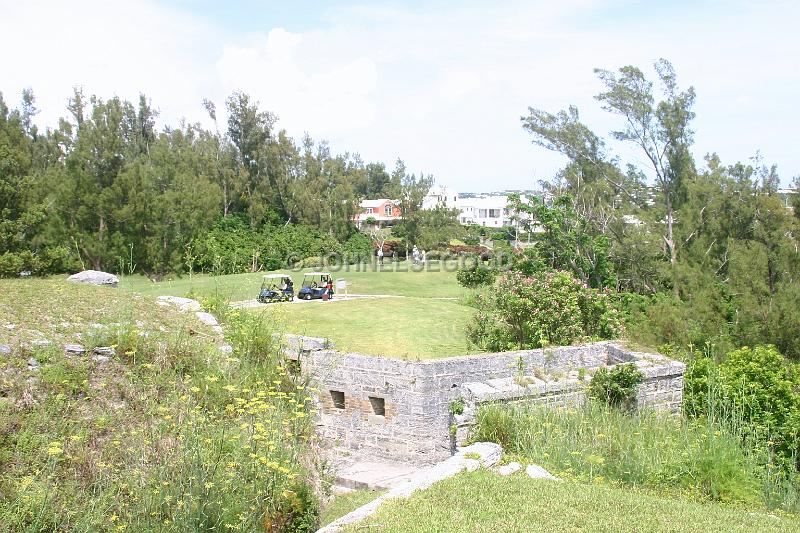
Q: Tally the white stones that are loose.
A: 2